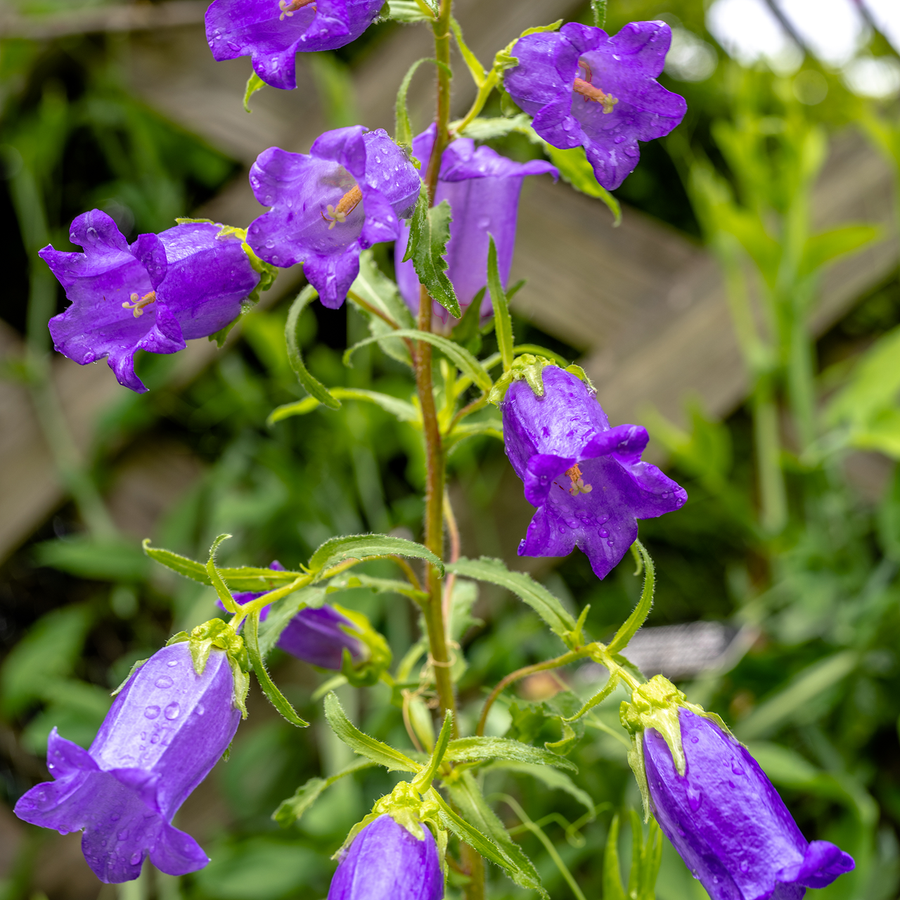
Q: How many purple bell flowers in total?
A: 10